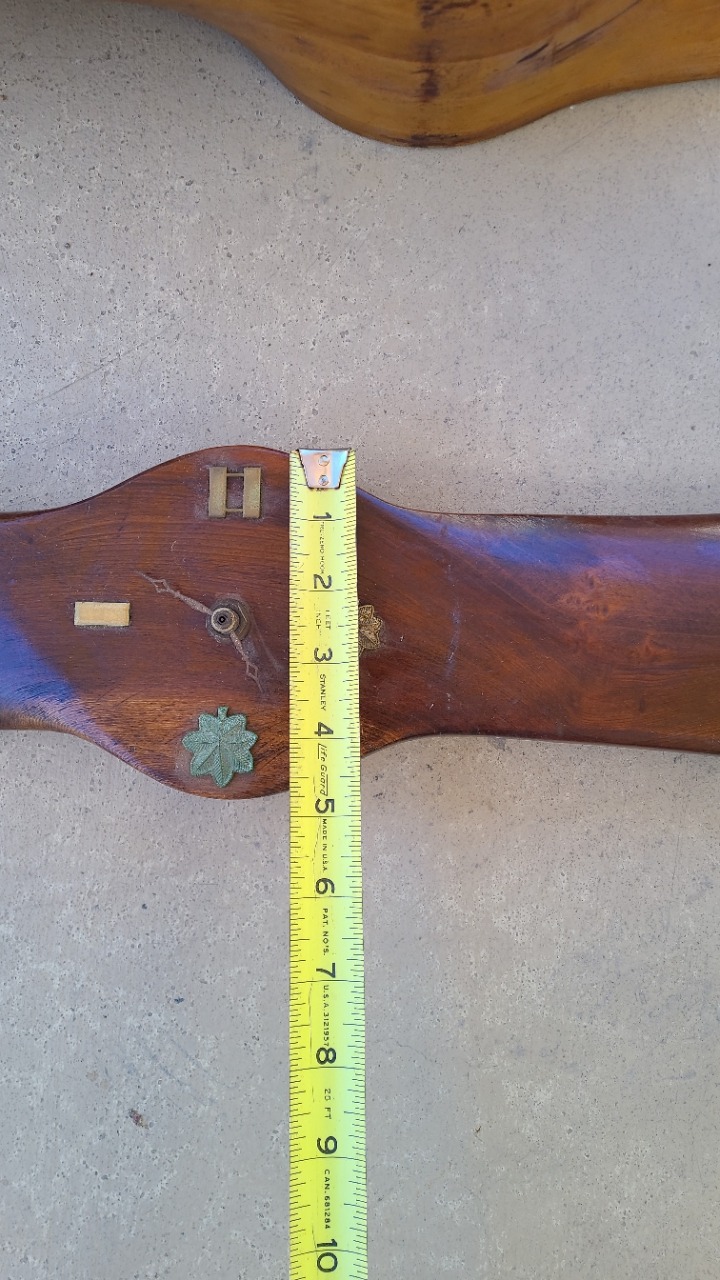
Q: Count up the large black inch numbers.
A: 10